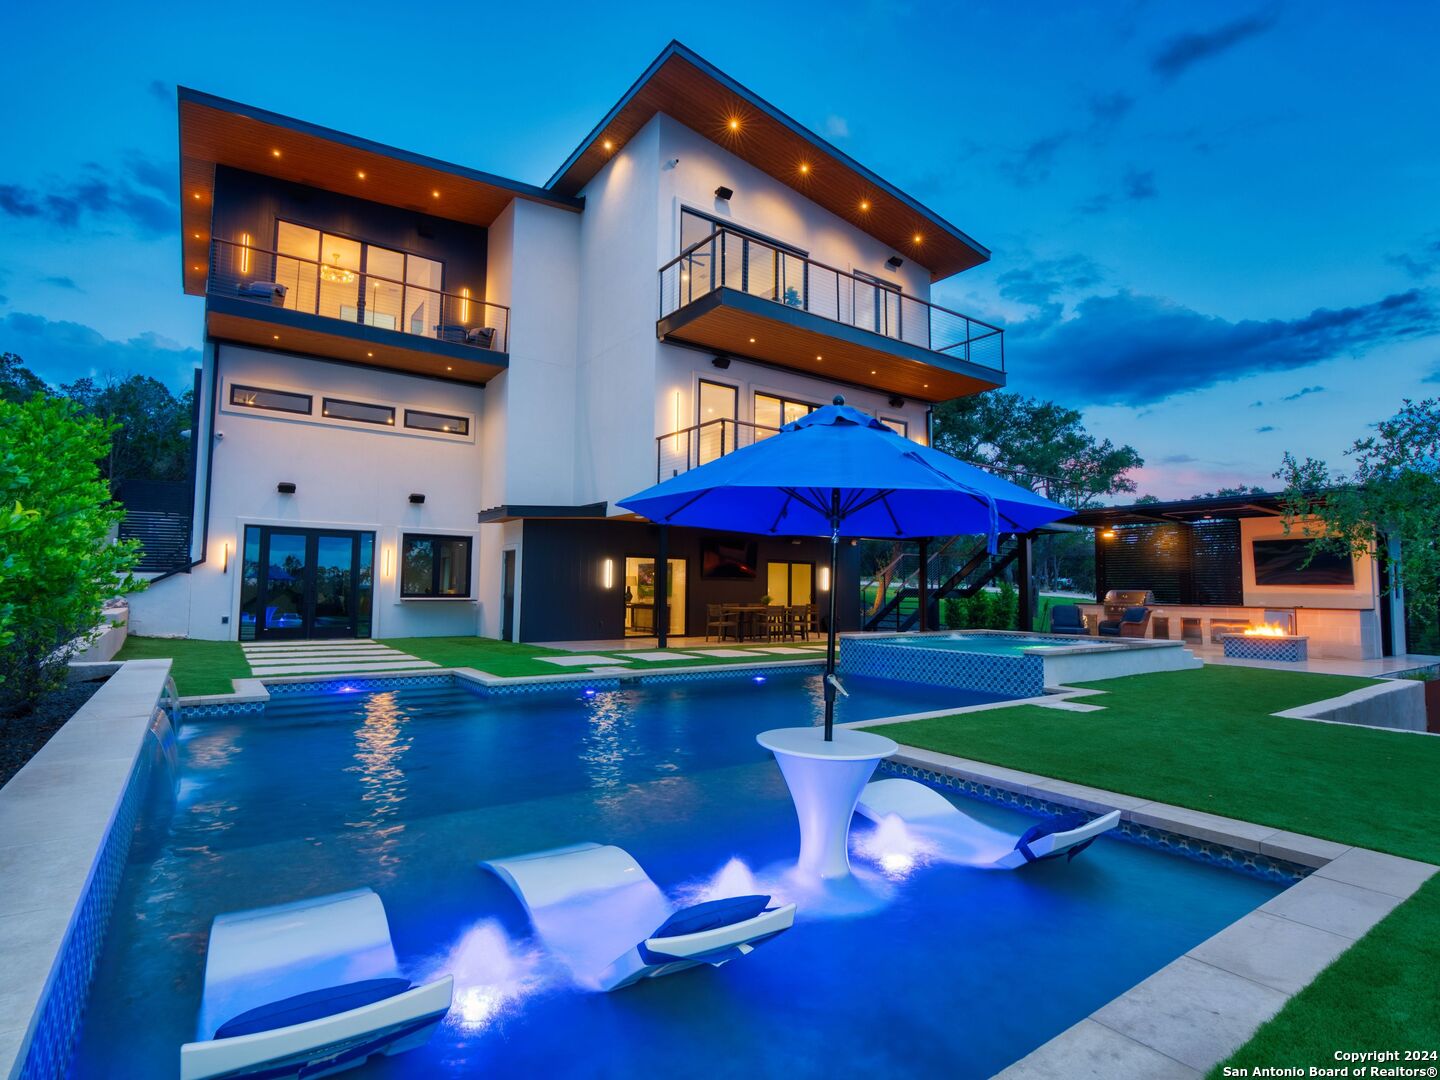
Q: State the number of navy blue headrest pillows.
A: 3